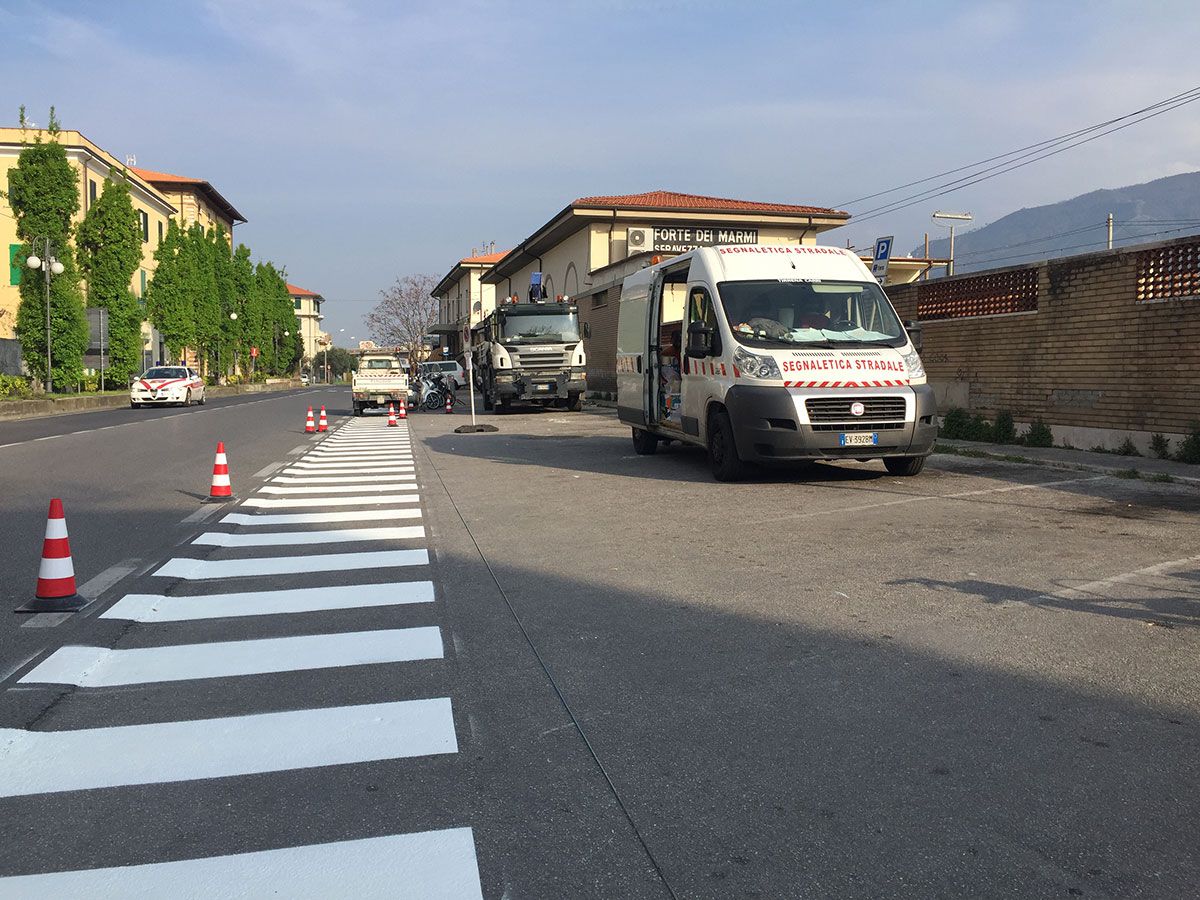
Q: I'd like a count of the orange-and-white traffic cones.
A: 7